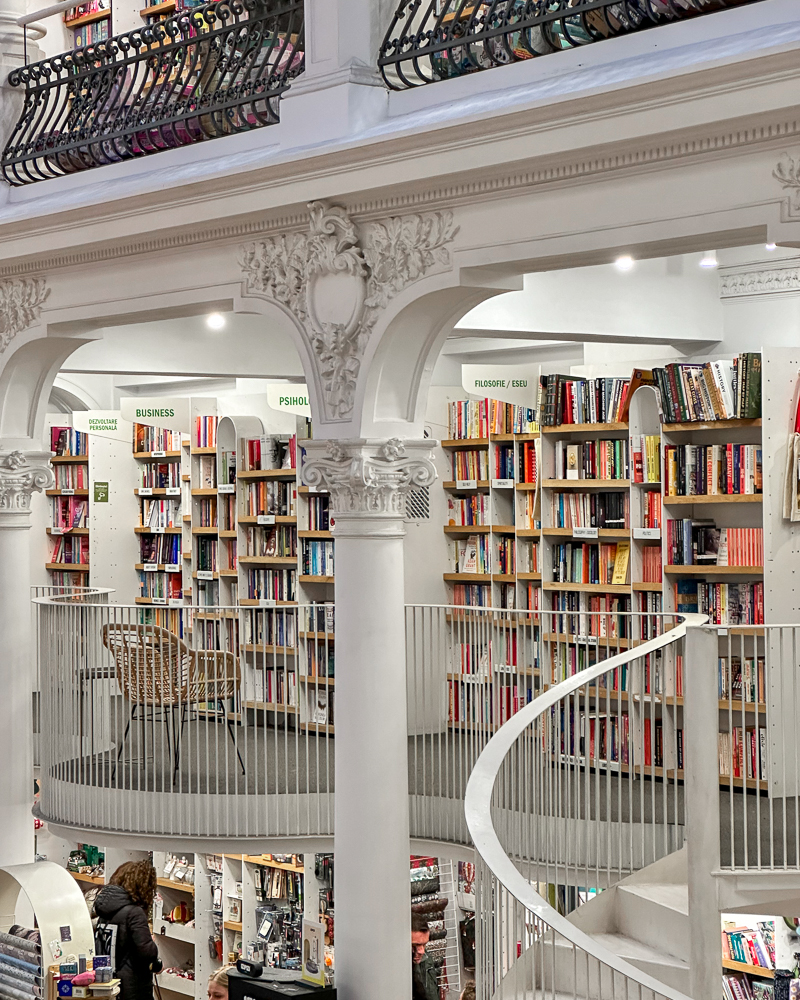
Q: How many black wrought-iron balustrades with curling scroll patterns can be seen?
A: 2